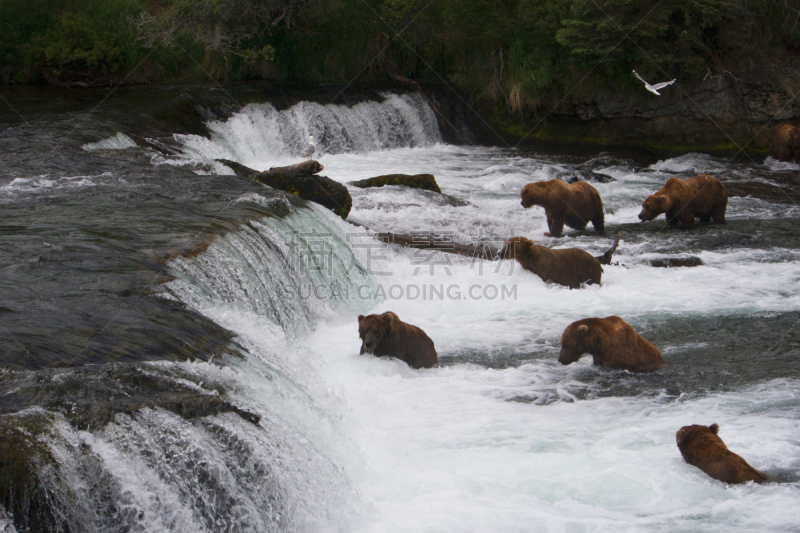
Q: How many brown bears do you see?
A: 7